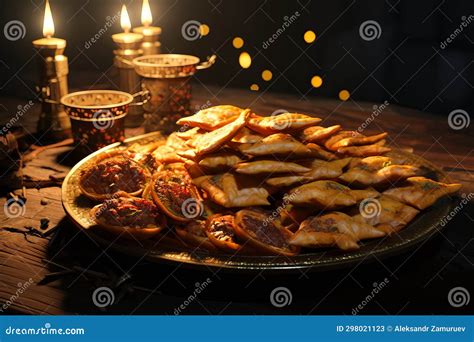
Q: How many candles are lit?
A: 3